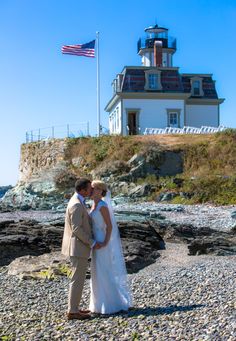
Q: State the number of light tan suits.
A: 1